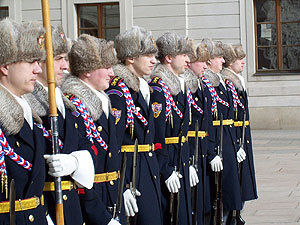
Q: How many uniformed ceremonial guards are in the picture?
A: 8